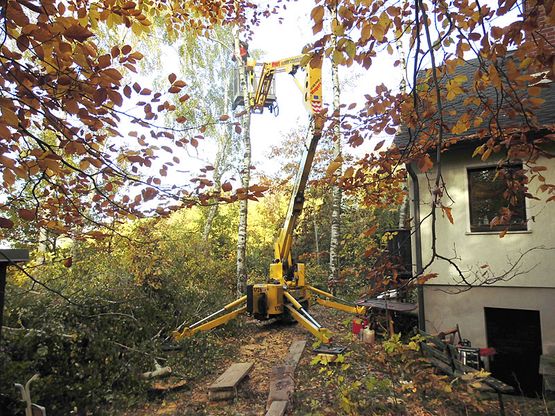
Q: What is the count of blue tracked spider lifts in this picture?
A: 0